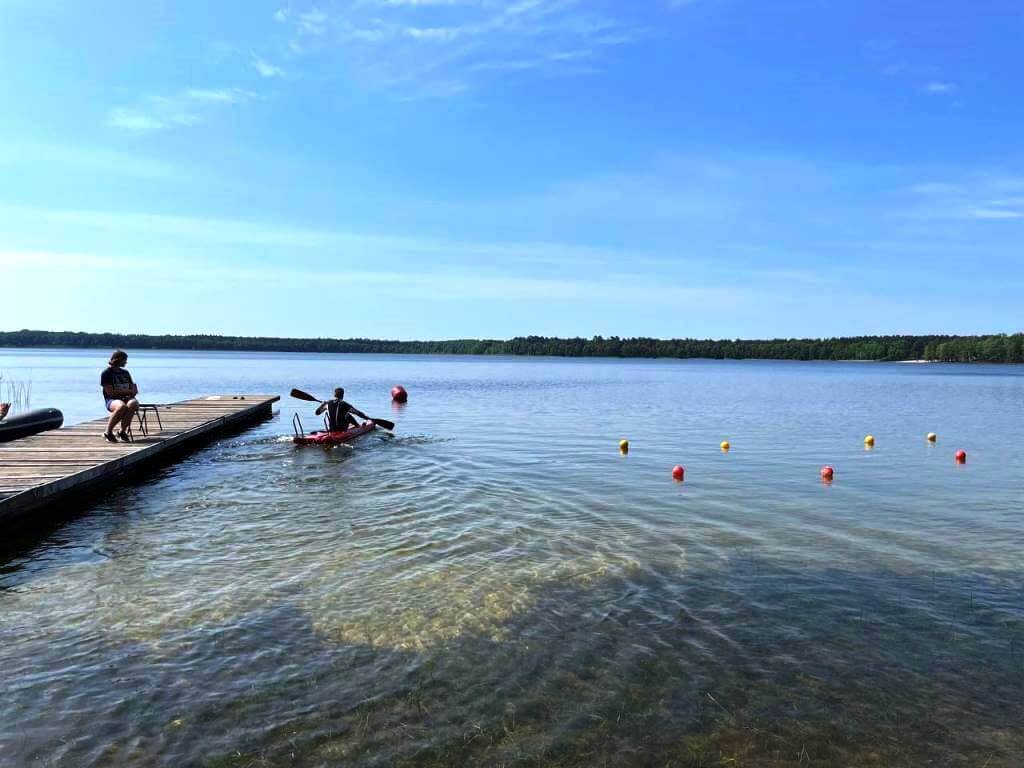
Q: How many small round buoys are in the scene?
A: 7